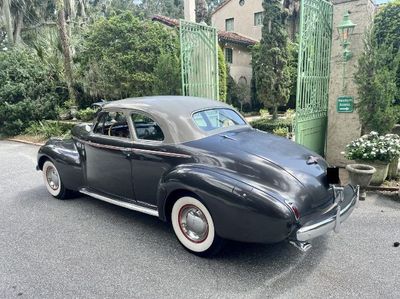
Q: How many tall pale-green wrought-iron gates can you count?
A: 2